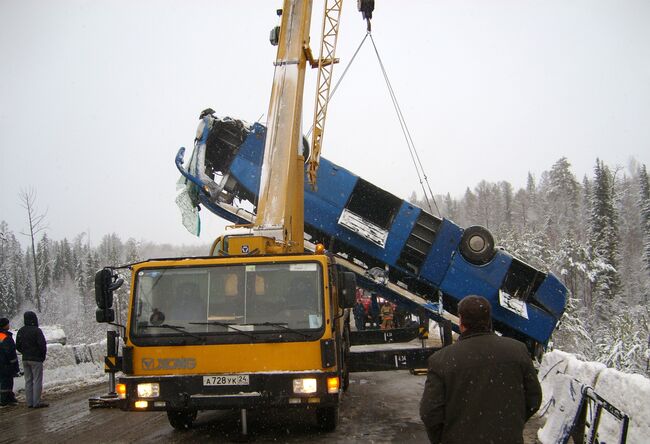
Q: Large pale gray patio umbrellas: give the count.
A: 0